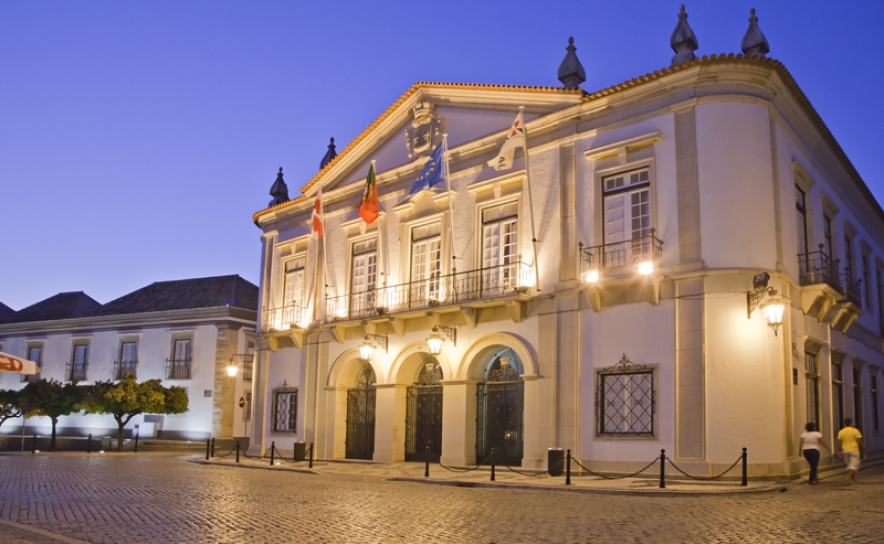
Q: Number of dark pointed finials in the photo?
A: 5